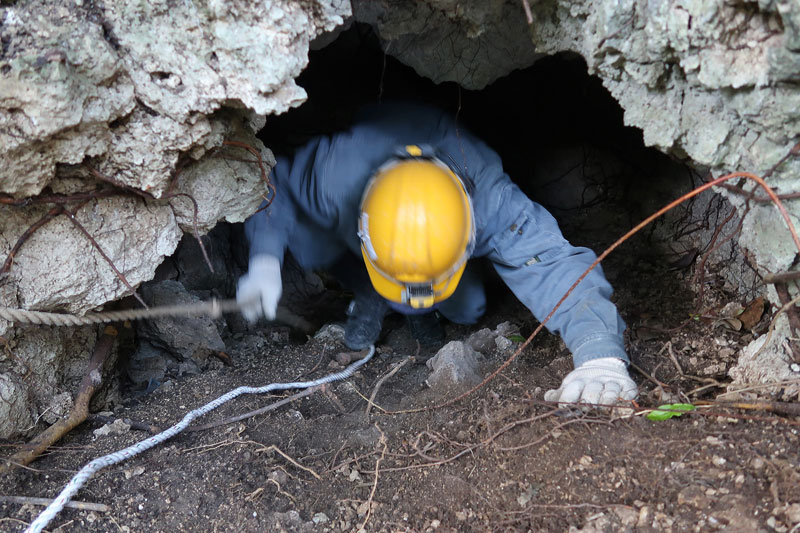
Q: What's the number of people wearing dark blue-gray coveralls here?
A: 1